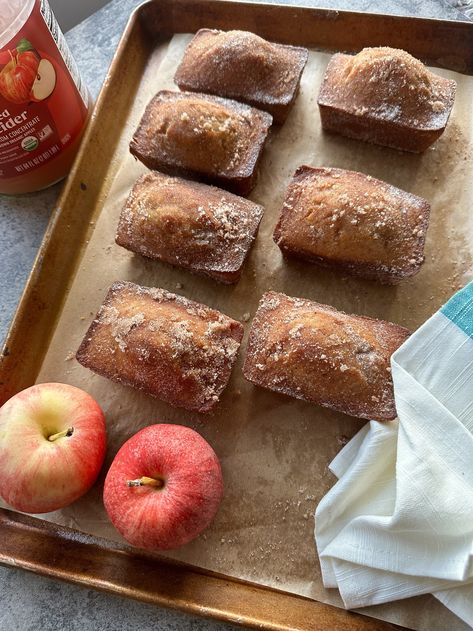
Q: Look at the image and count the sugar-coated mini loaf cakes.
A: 7